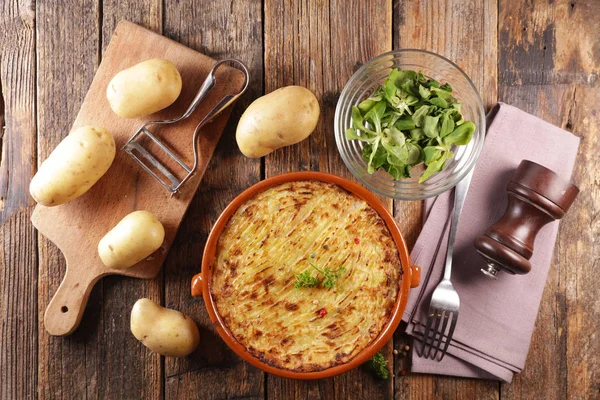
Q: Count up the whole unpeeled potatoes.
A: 5